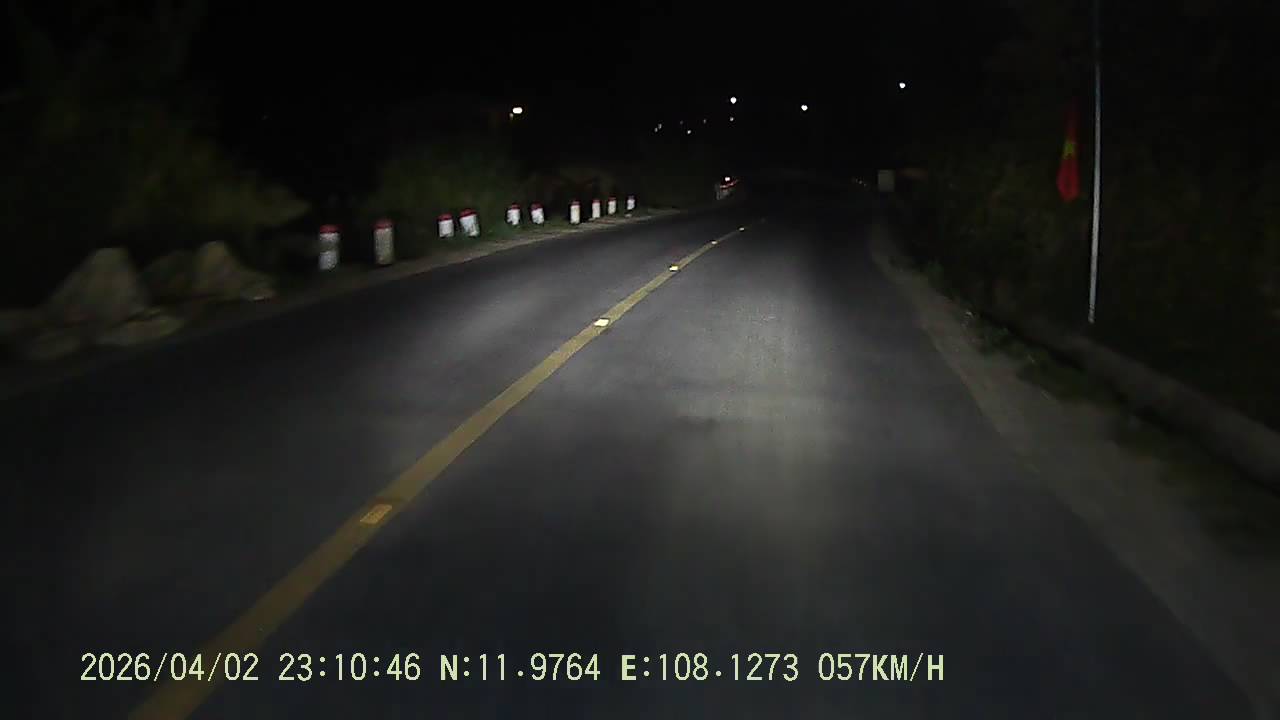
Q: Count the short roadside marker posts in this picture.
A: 10